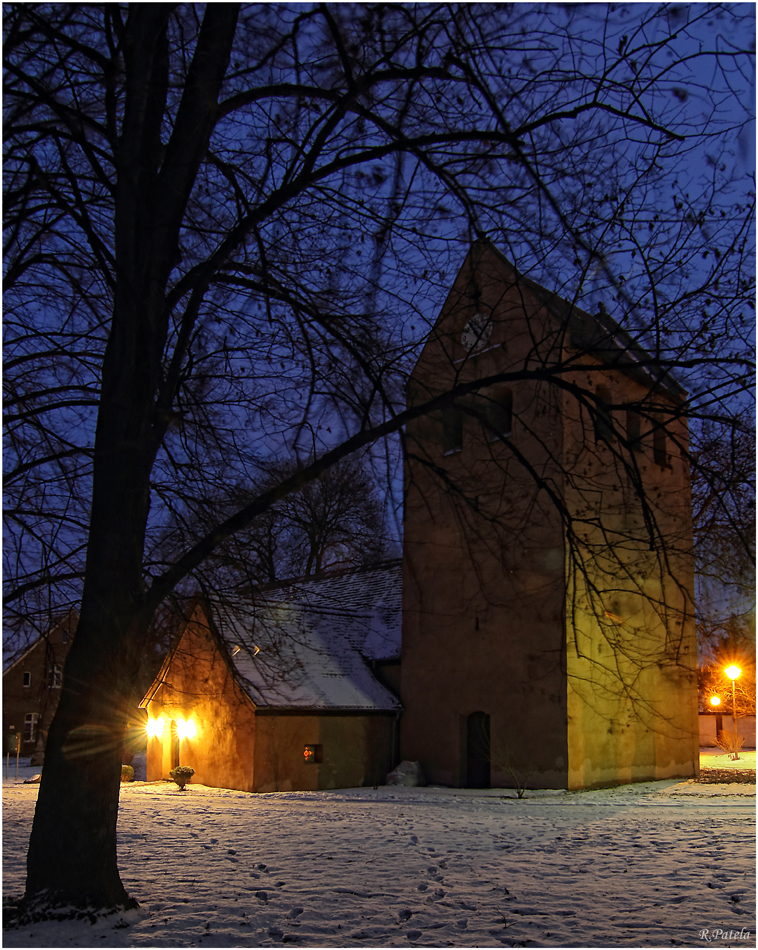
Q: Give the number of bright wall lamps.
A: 2